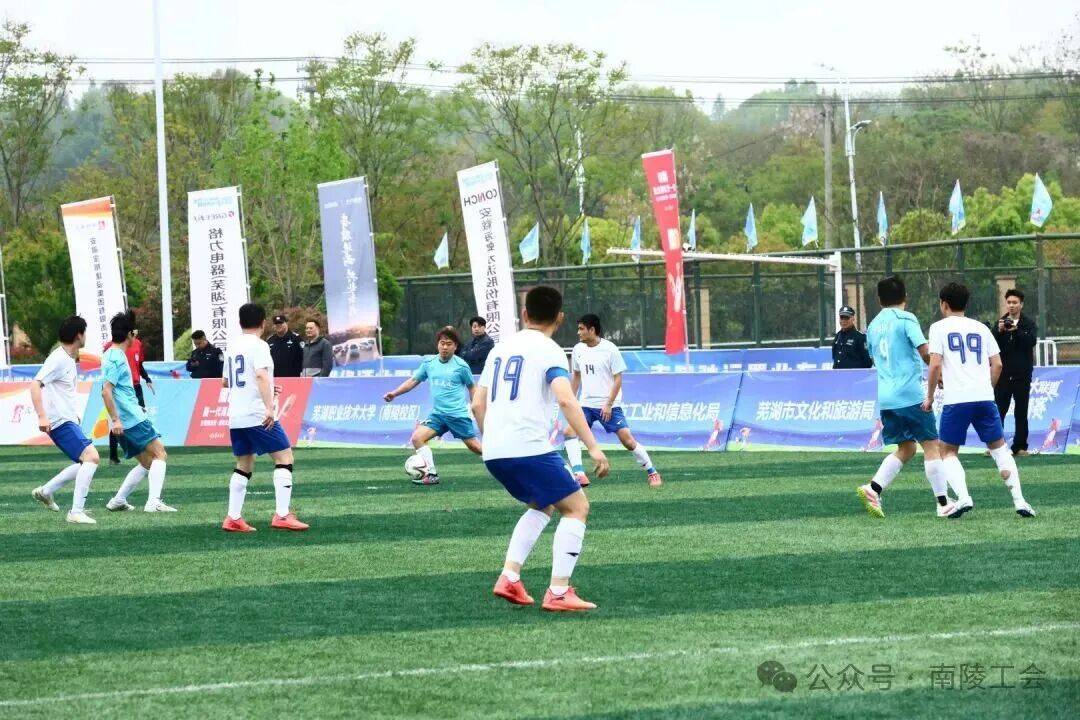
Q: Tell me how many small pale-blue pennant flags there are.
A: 10